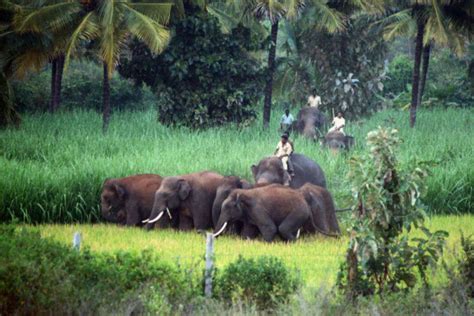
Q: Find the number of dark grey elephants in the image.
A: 3